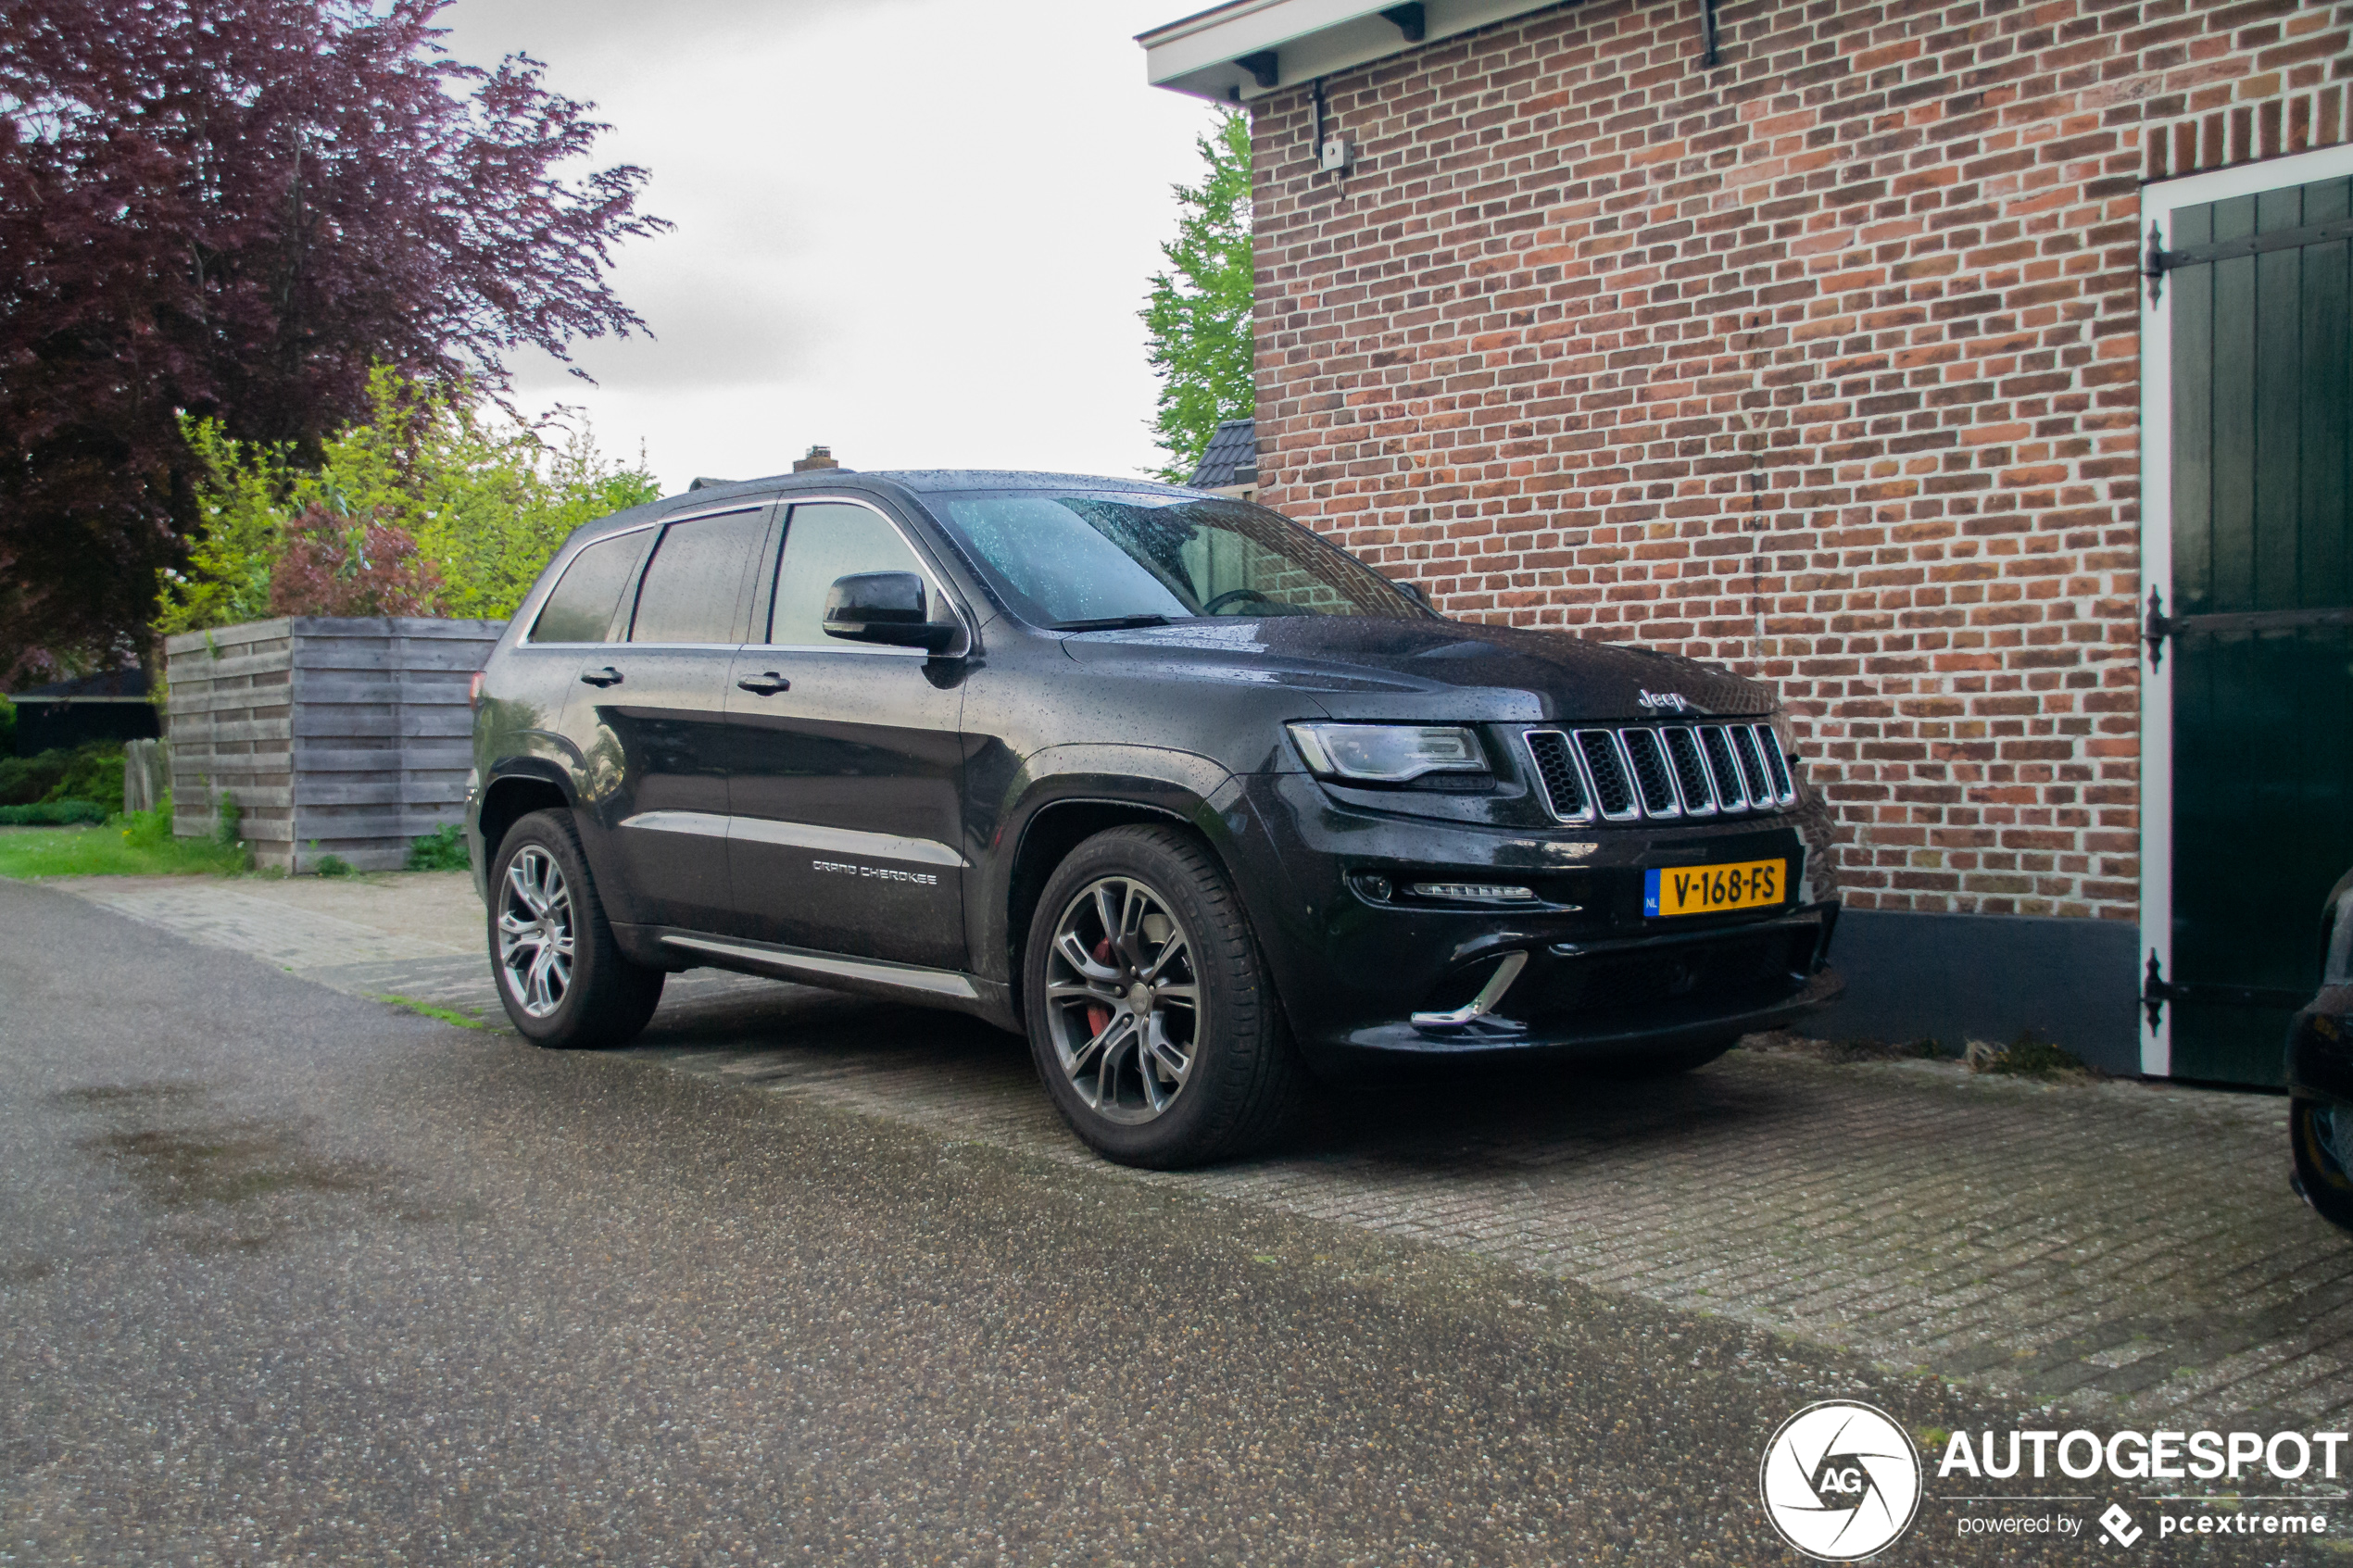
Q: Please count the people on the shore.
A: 0